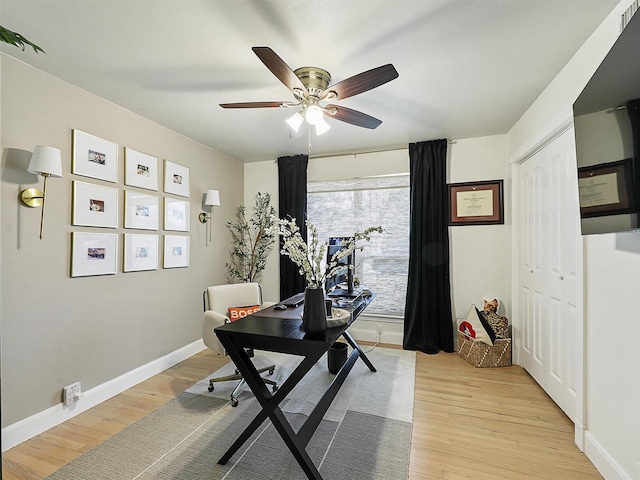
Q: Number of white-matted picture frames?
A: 9